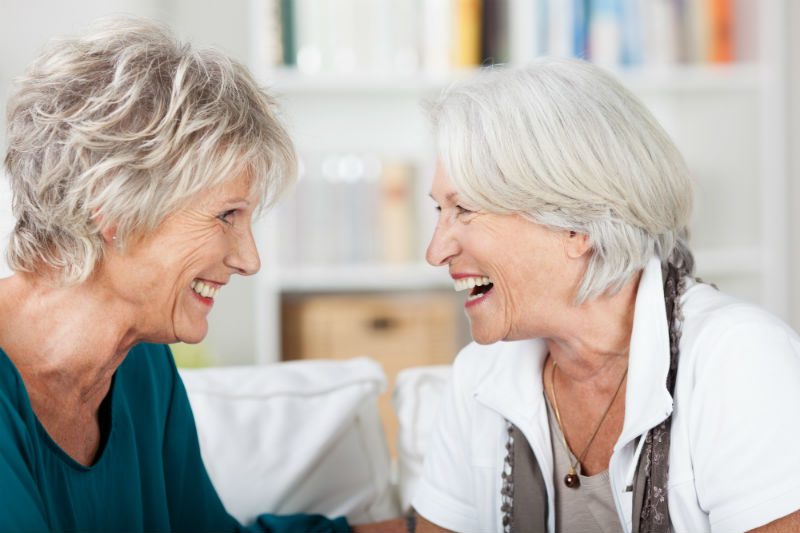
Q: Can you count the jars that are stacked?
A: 0